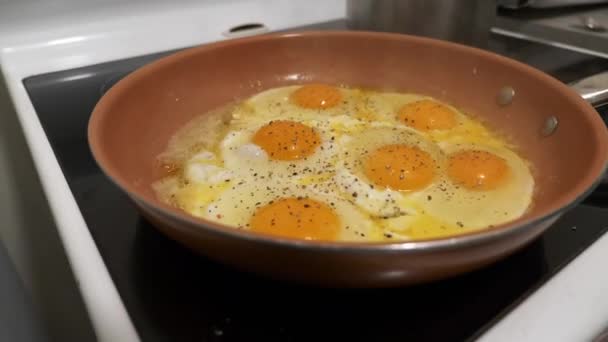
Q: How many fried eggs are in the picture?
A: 6